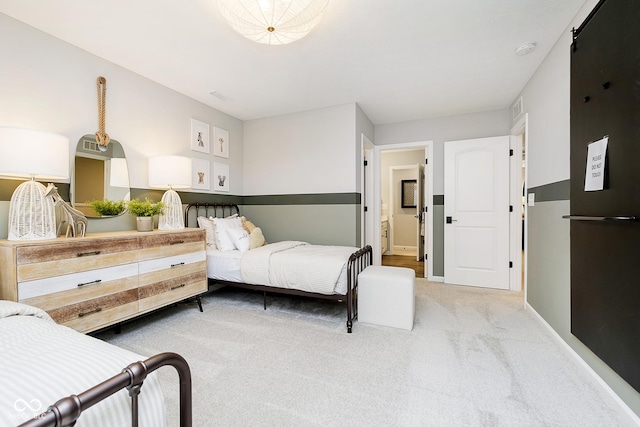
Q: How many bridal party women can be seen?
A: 0